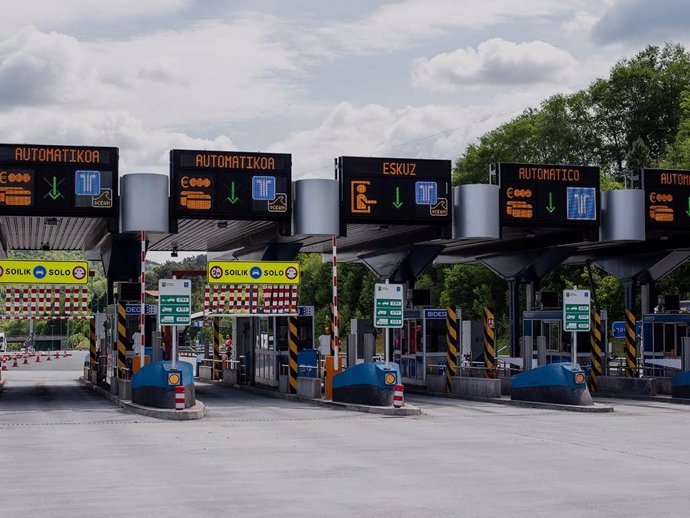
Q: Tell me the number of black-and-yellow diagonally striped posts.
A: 9